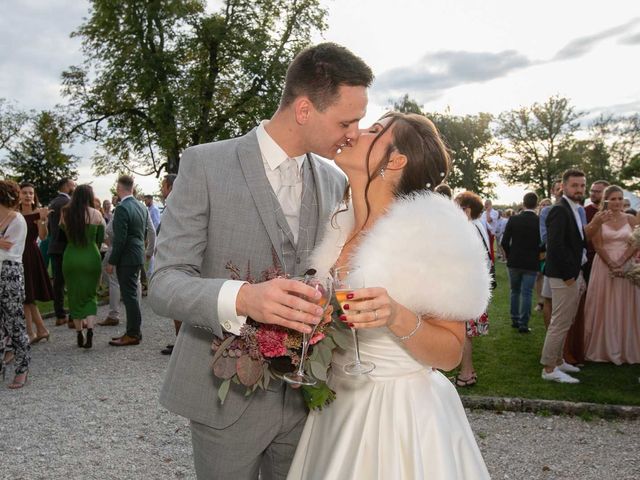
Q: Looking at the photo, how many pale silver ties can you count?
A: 1